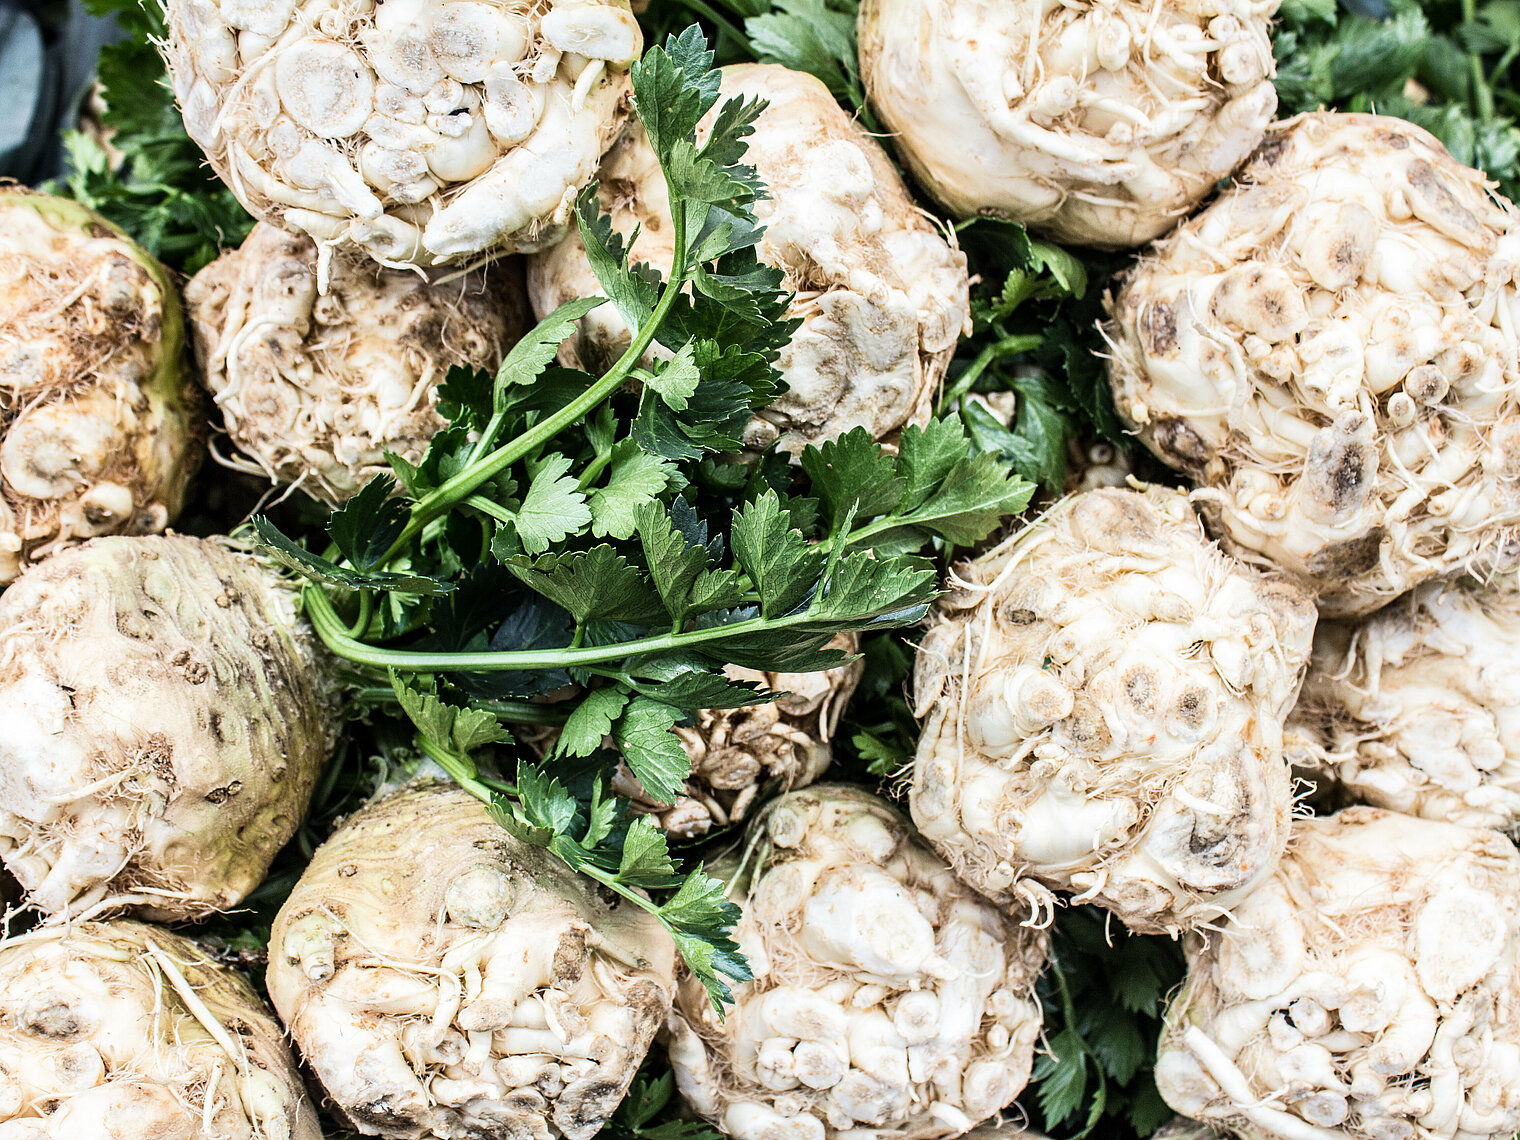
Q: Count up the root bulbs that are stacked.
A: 14